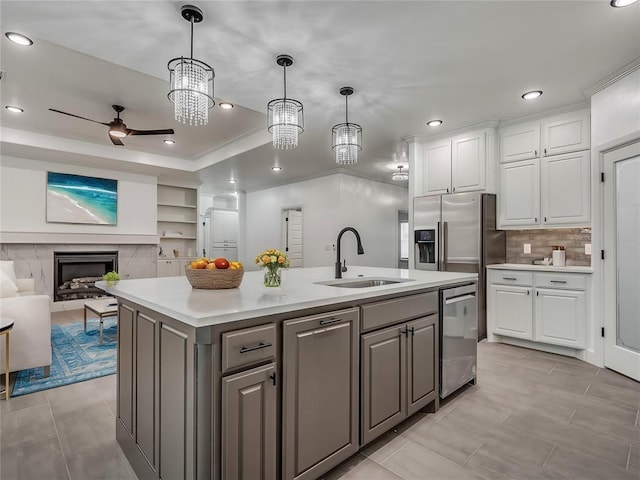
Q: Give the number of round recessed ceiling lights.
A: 9